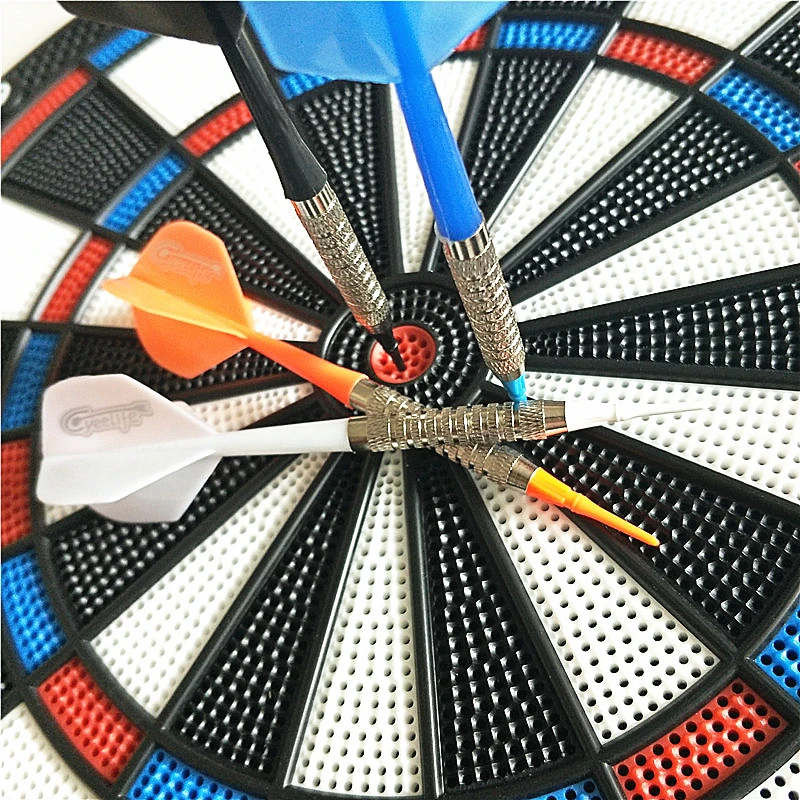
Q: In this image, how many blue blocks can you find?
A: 10